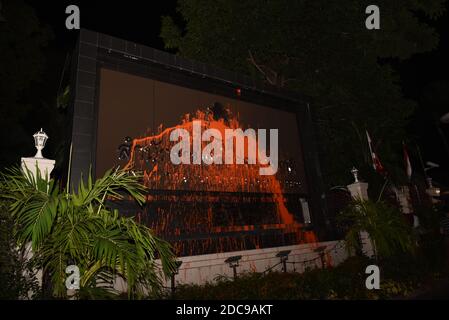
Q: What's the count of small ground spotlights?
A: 4